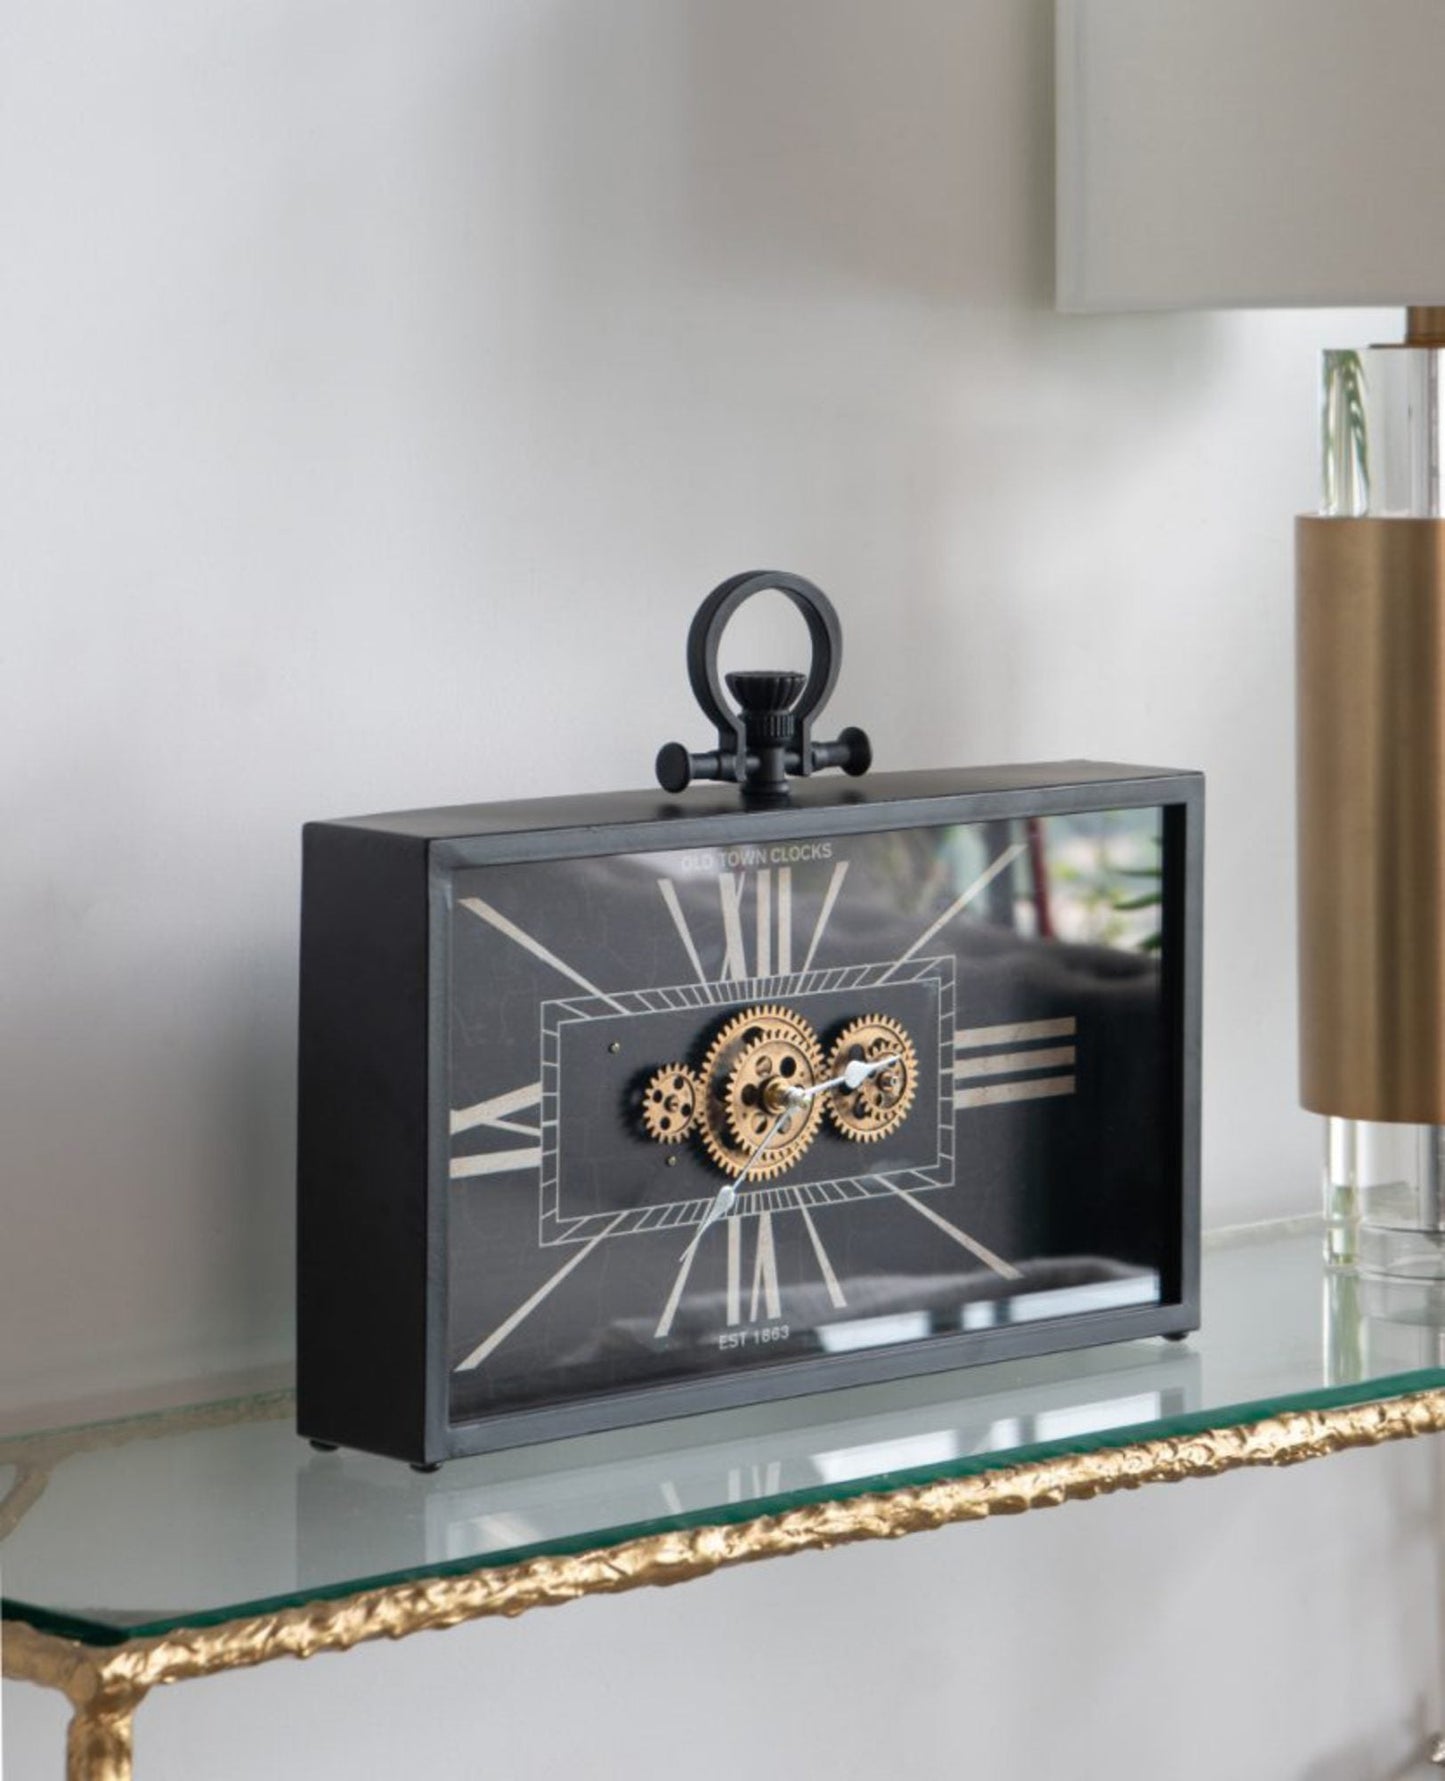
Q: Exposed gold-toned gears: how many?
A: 5